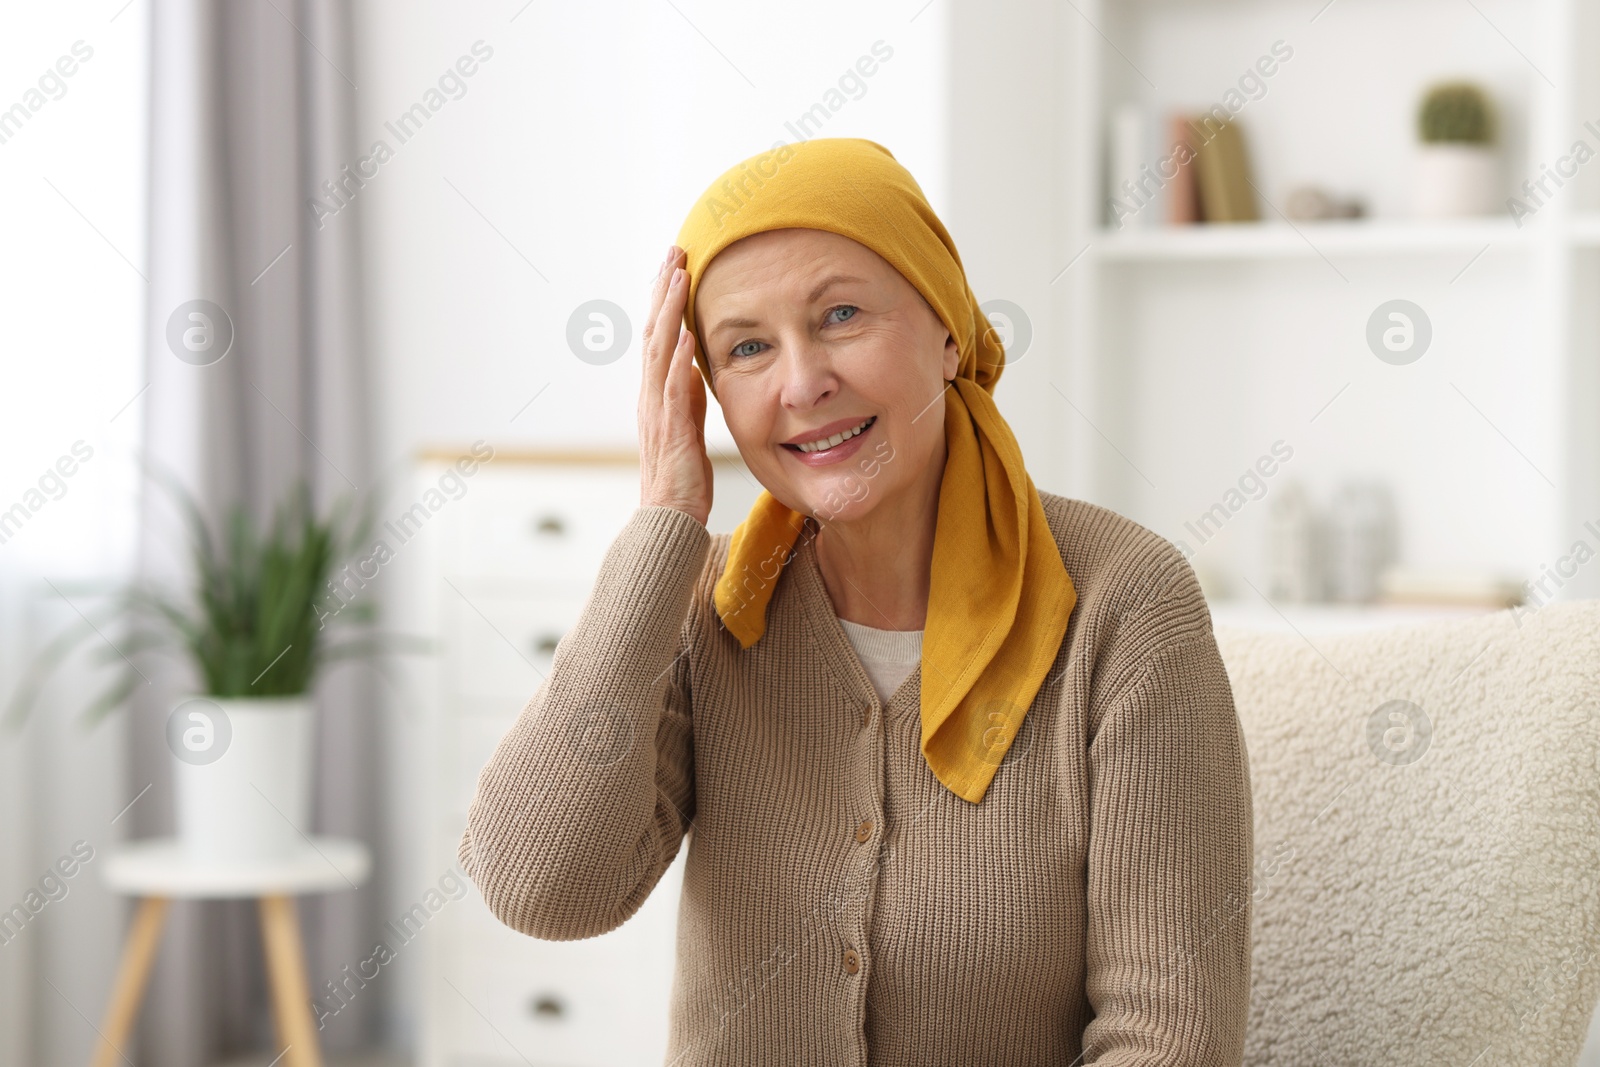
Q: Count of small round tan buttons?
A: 3